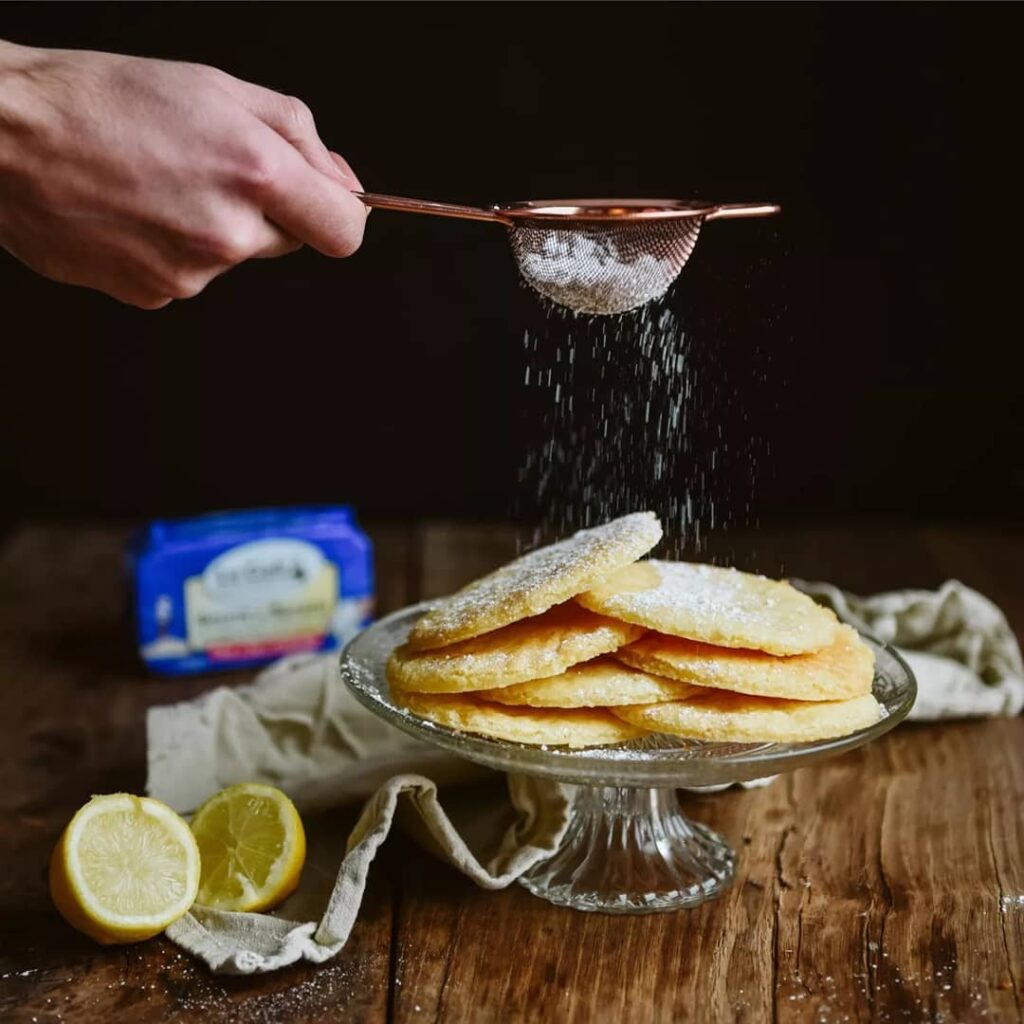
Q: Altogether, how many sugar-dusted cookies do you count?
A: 7